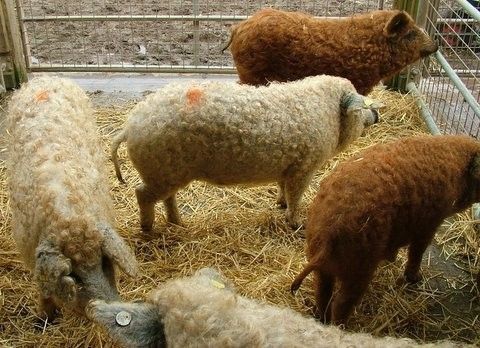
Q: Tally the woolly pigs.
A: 5